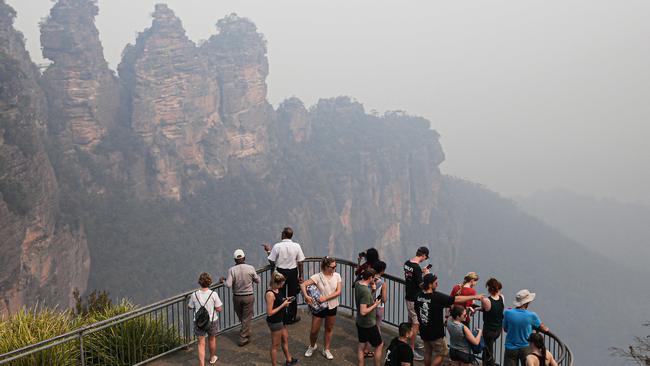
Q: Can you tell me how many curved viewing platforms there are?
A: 1